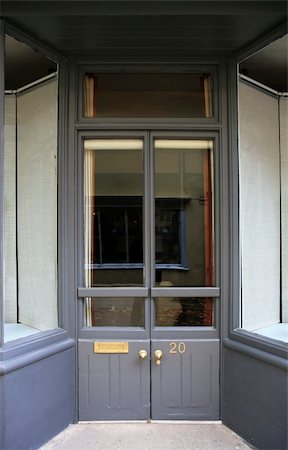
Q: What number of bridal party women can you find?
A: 0